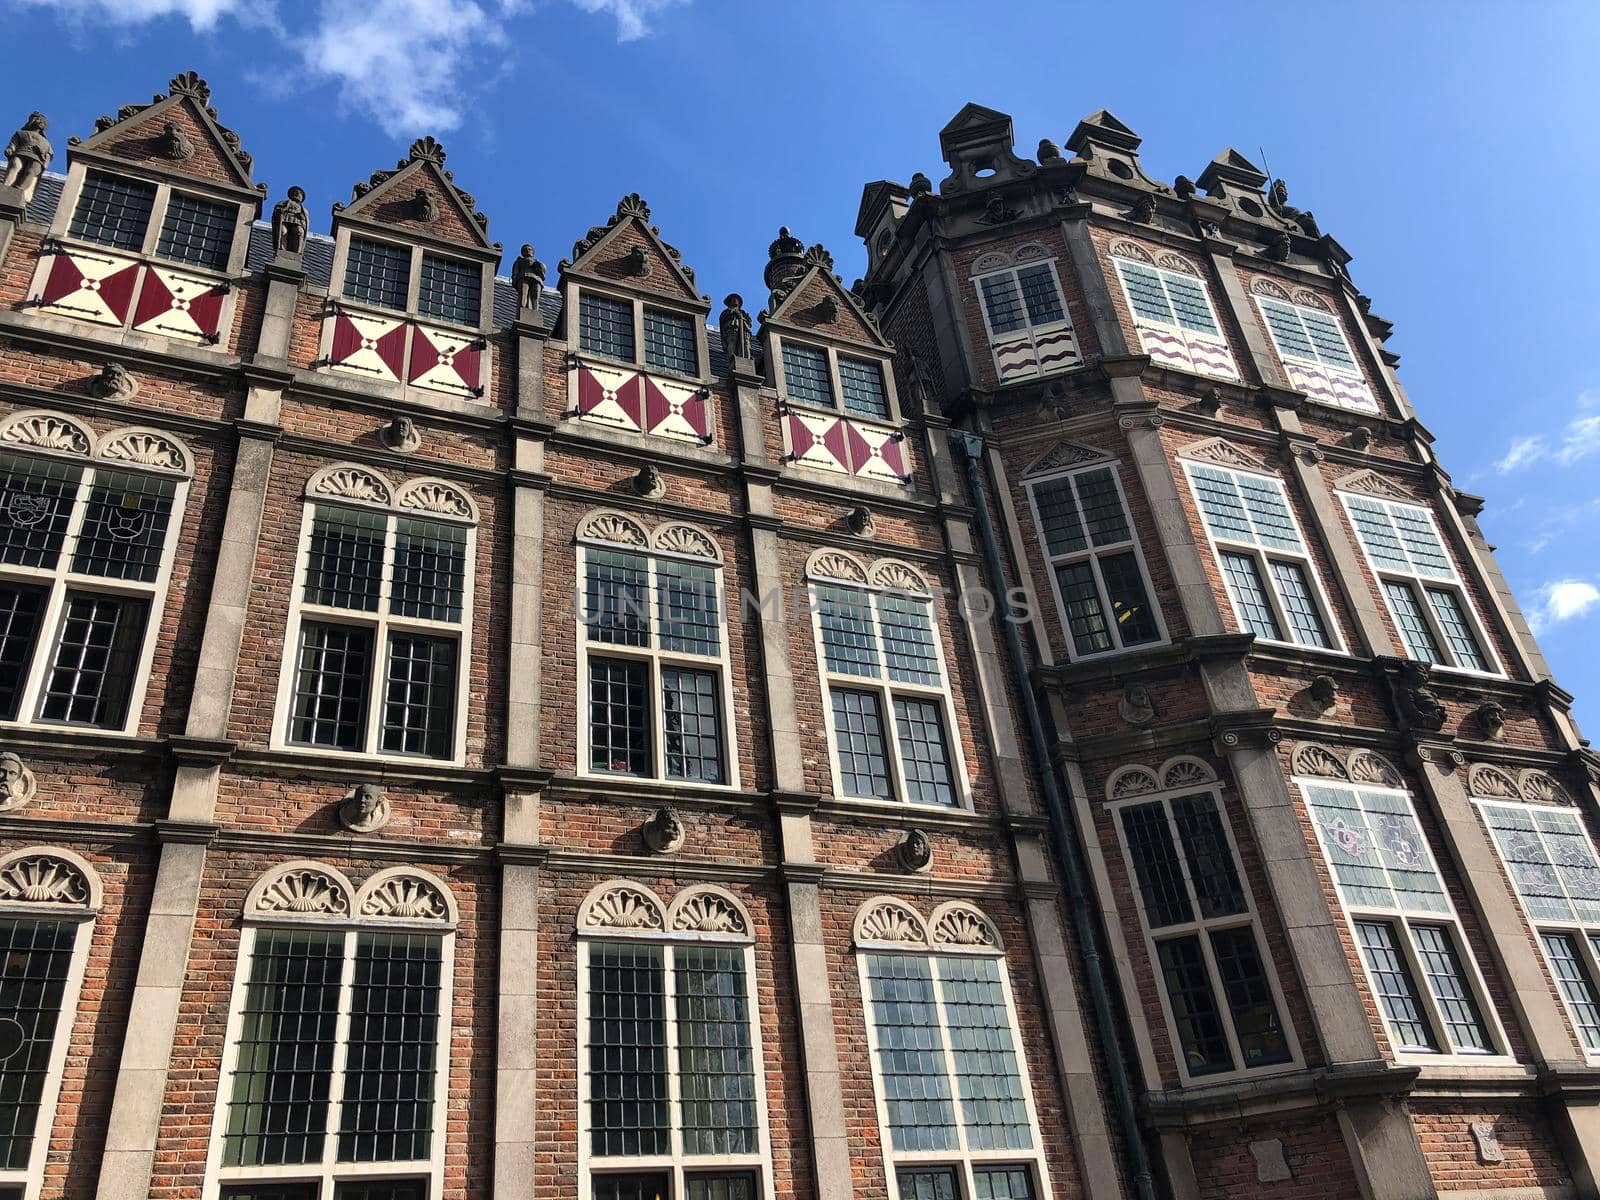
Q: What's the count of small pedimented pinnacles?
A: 4